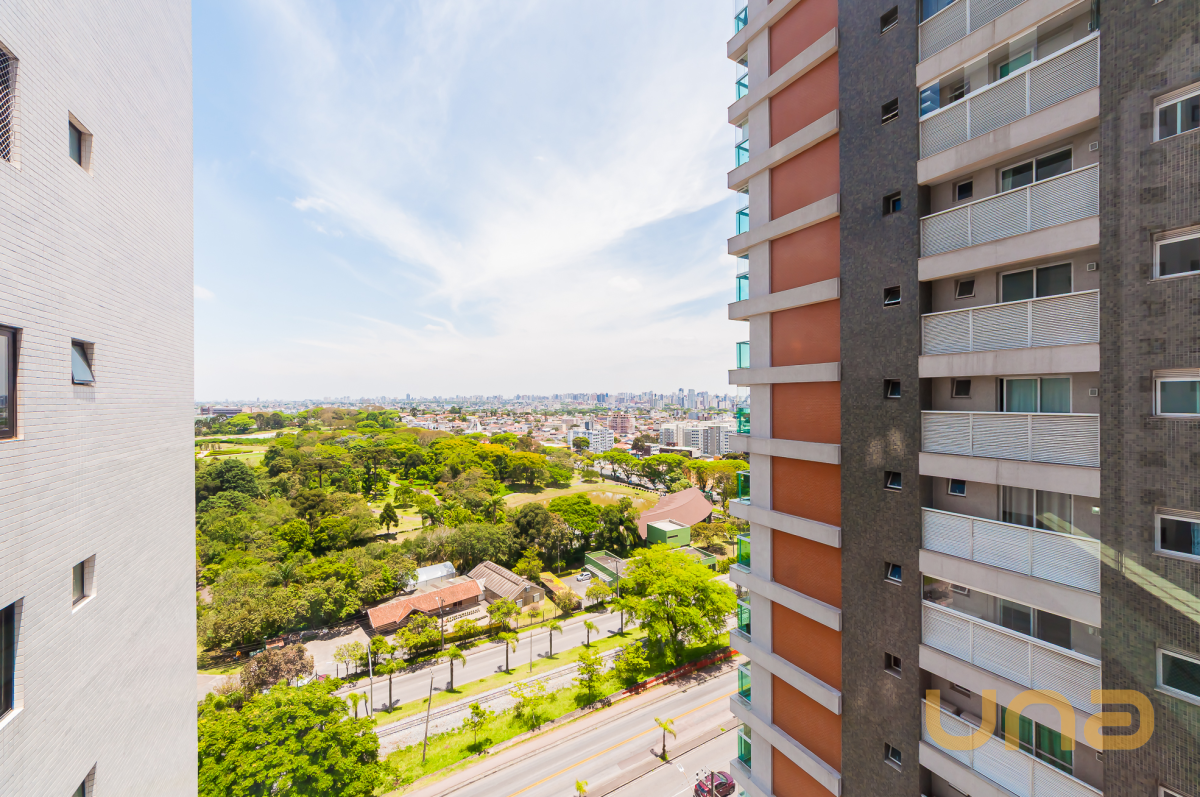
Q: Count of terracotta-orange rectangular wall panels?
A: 11